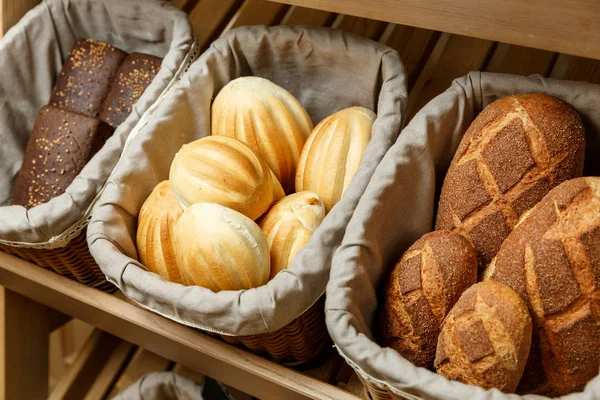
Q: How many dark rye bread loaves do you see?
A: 3